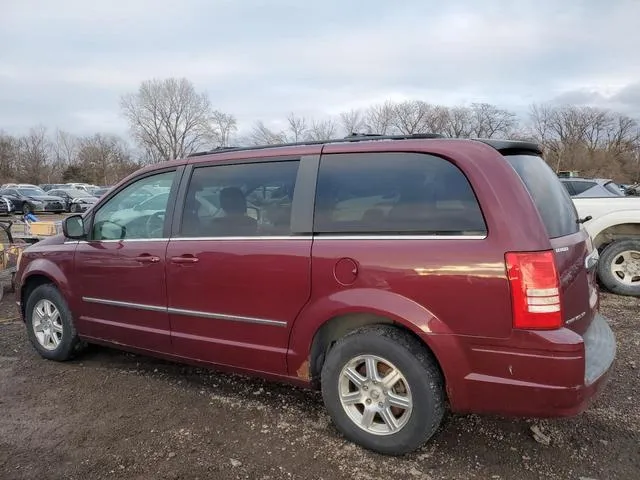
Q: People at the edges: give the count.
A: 0